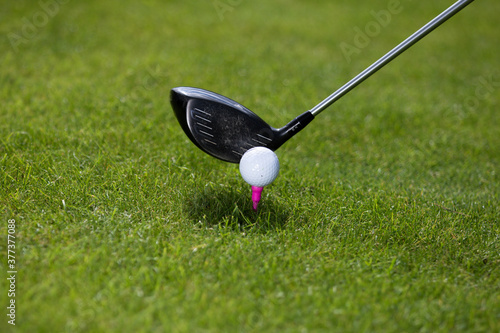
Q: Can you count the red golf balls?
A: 0